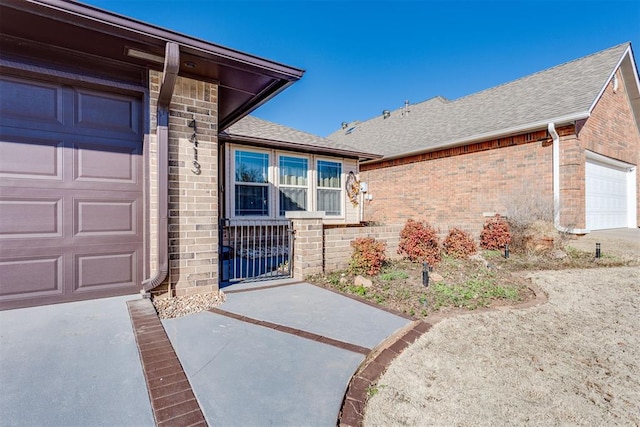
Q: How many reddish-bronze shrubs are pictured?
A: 4